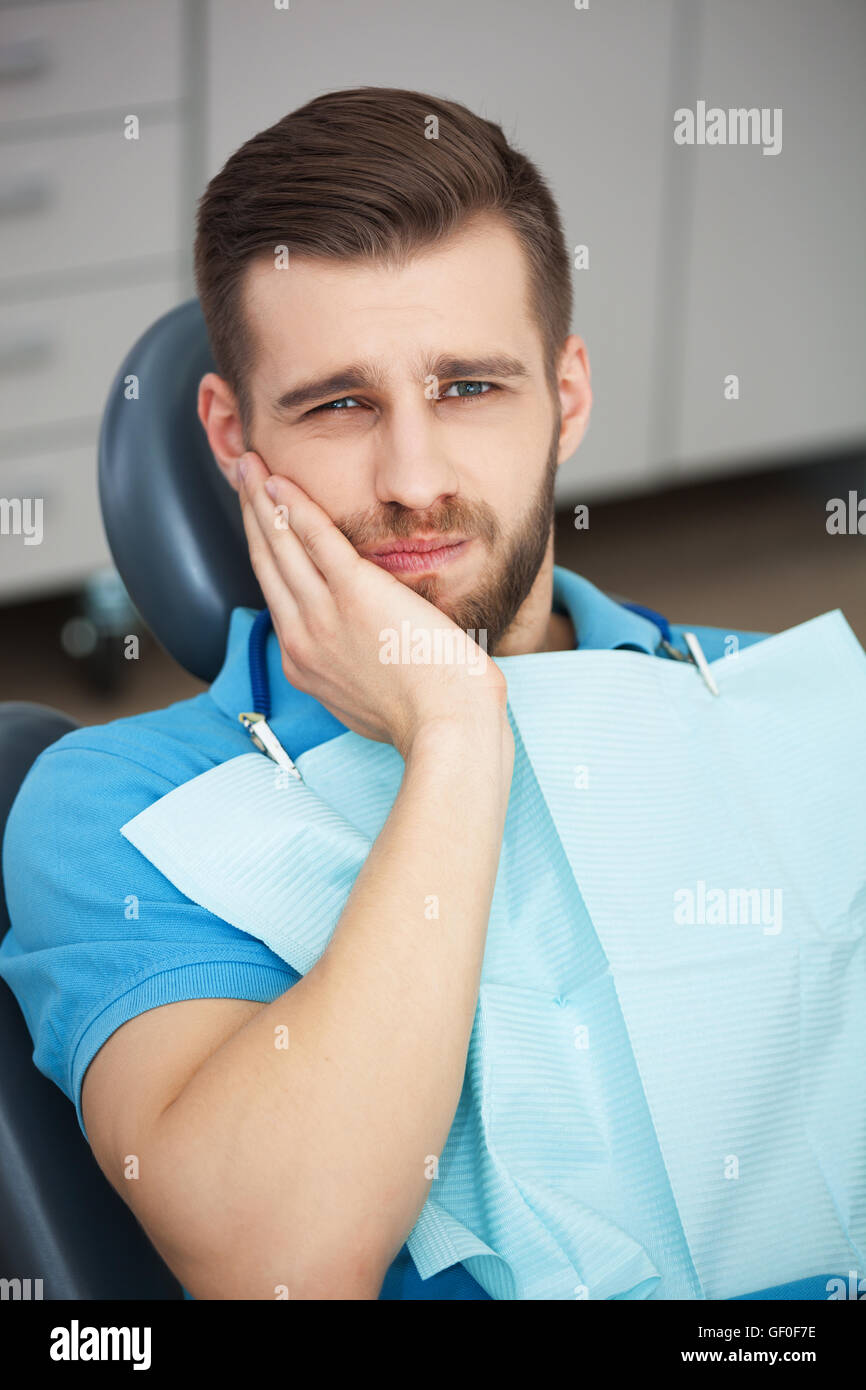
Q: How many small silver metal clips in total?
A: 2